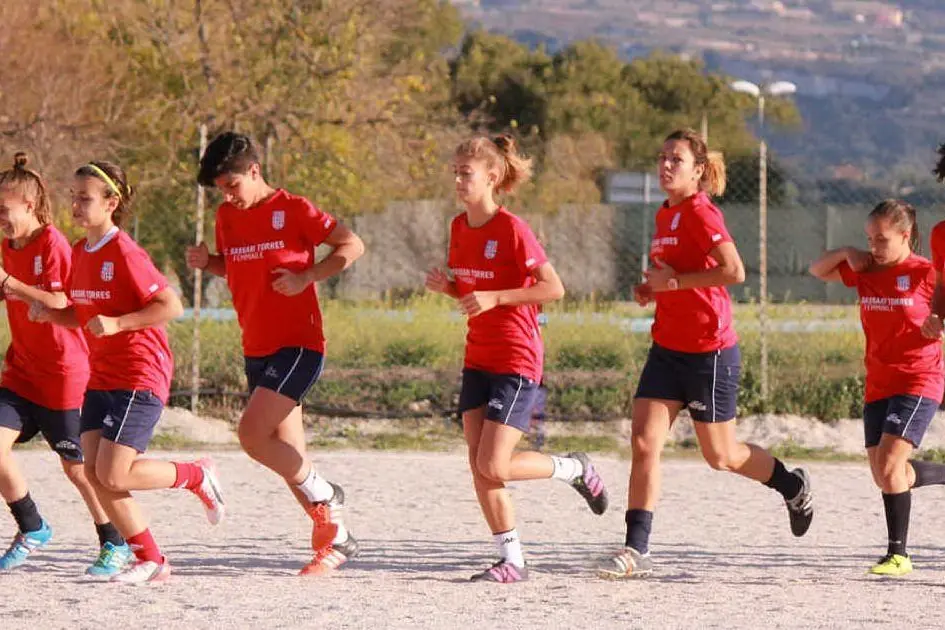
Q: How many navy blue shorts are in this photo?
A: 6